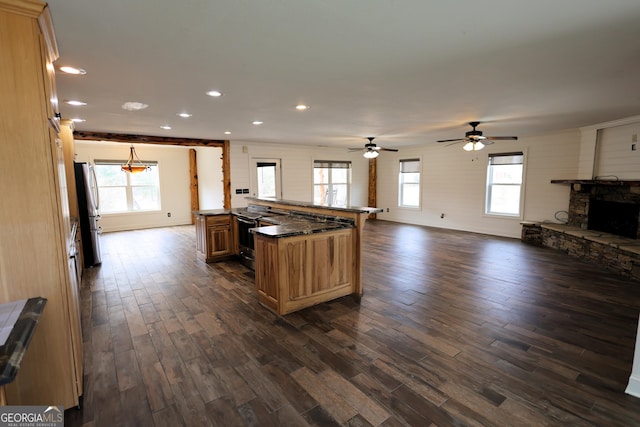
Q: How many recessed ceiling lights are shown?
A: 9